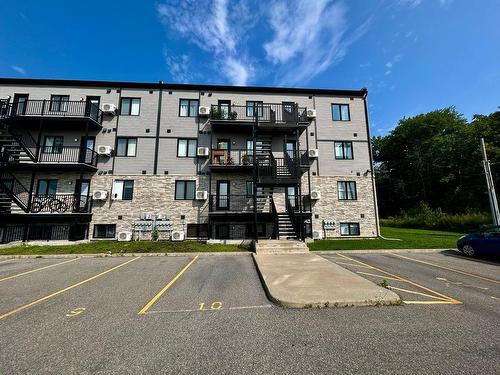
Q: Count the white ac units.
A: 12